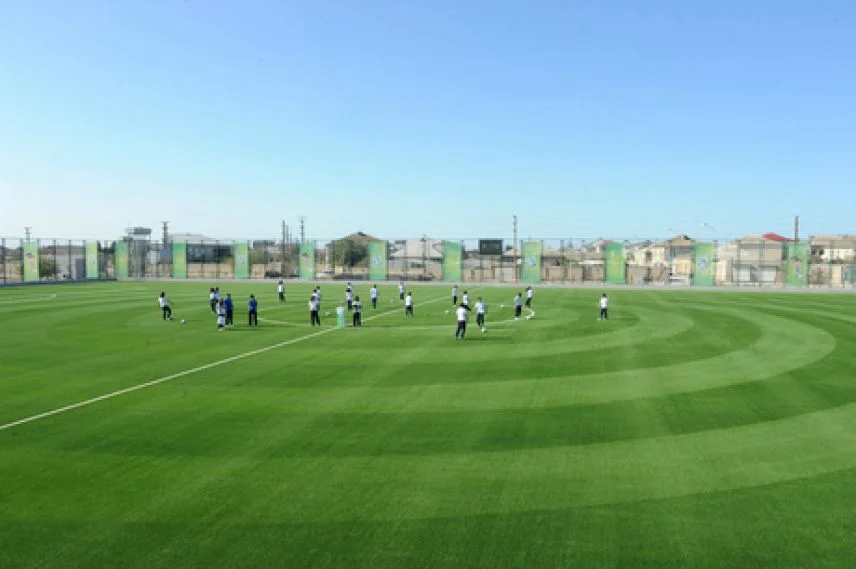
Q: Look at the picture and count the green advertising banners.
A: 12